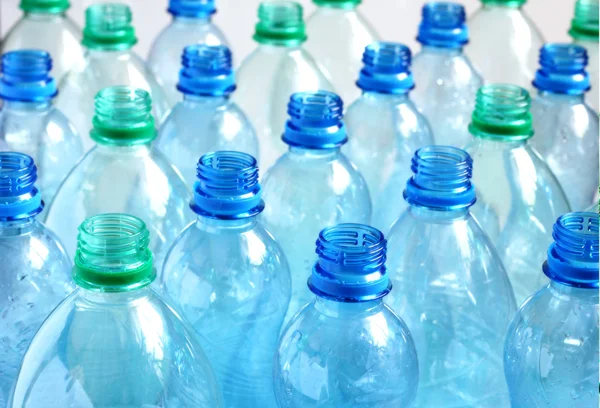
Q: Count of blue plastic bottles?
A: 12